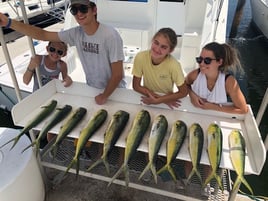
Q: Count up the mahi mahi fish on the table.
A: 11